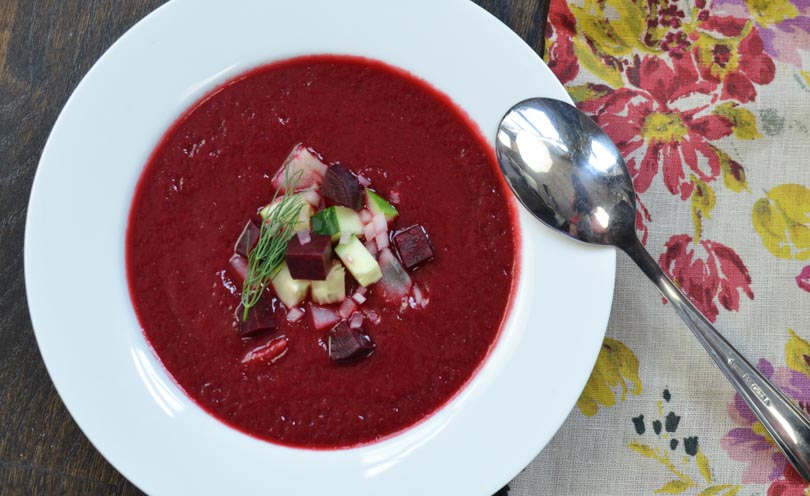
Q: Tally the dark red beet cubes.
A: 6